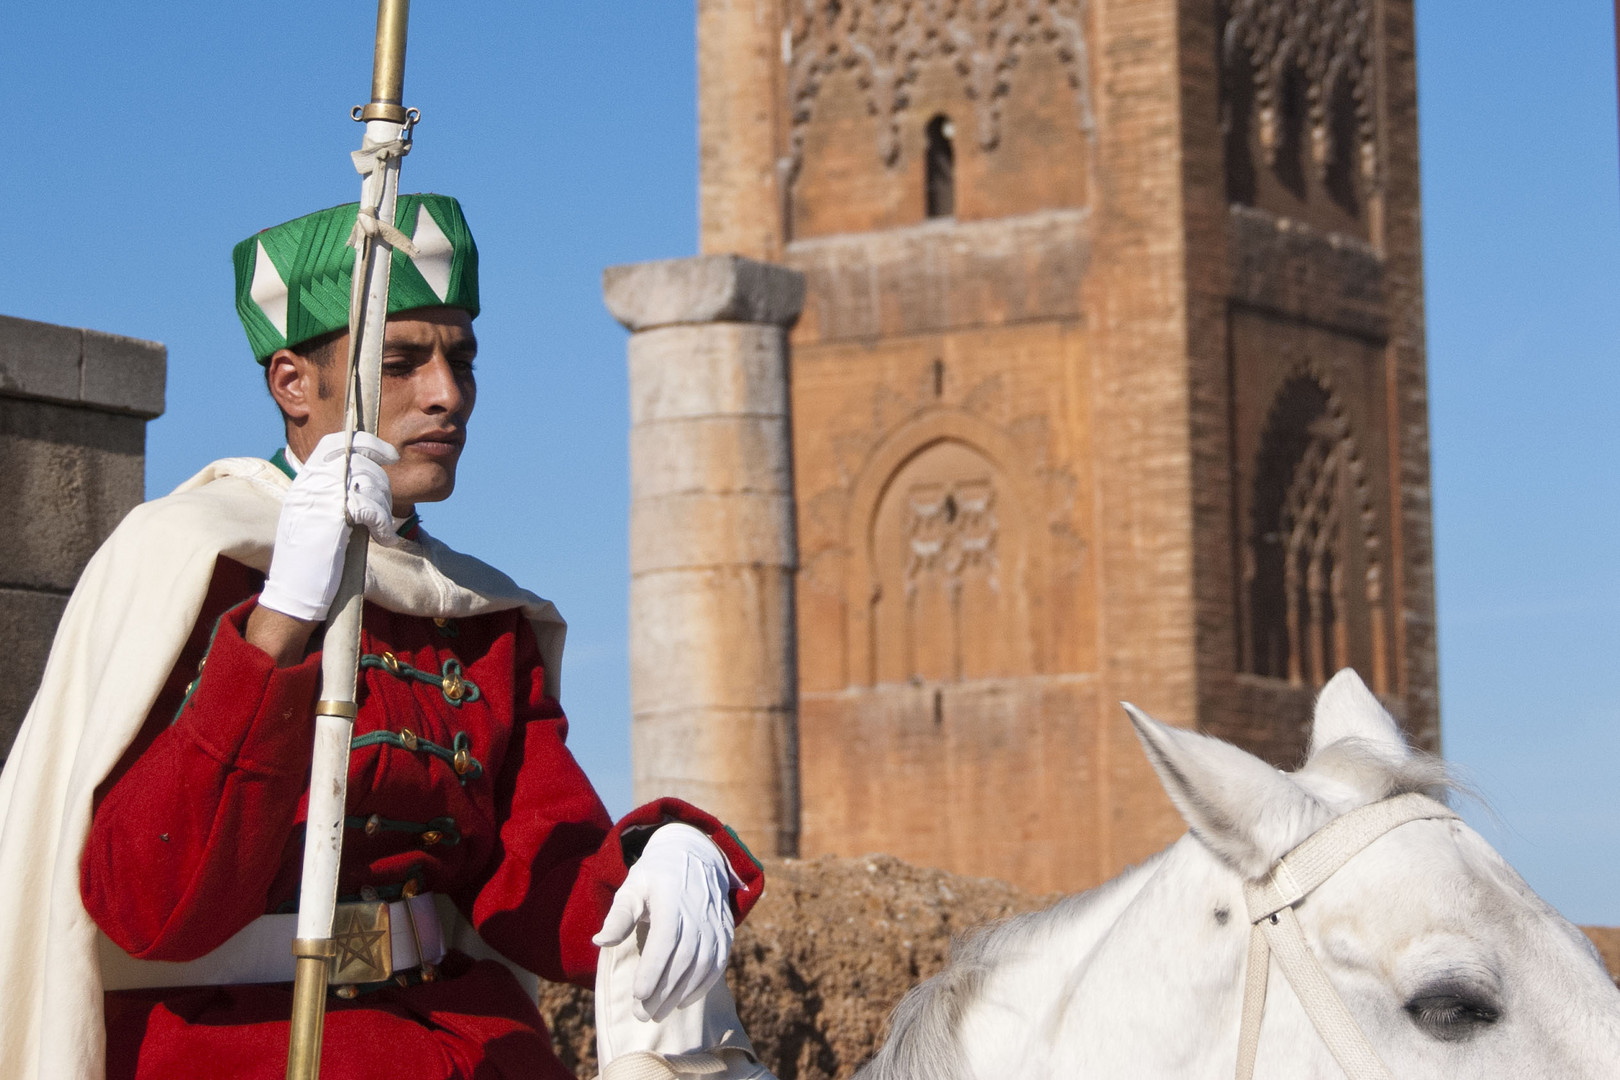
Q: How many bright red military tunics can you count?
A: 1